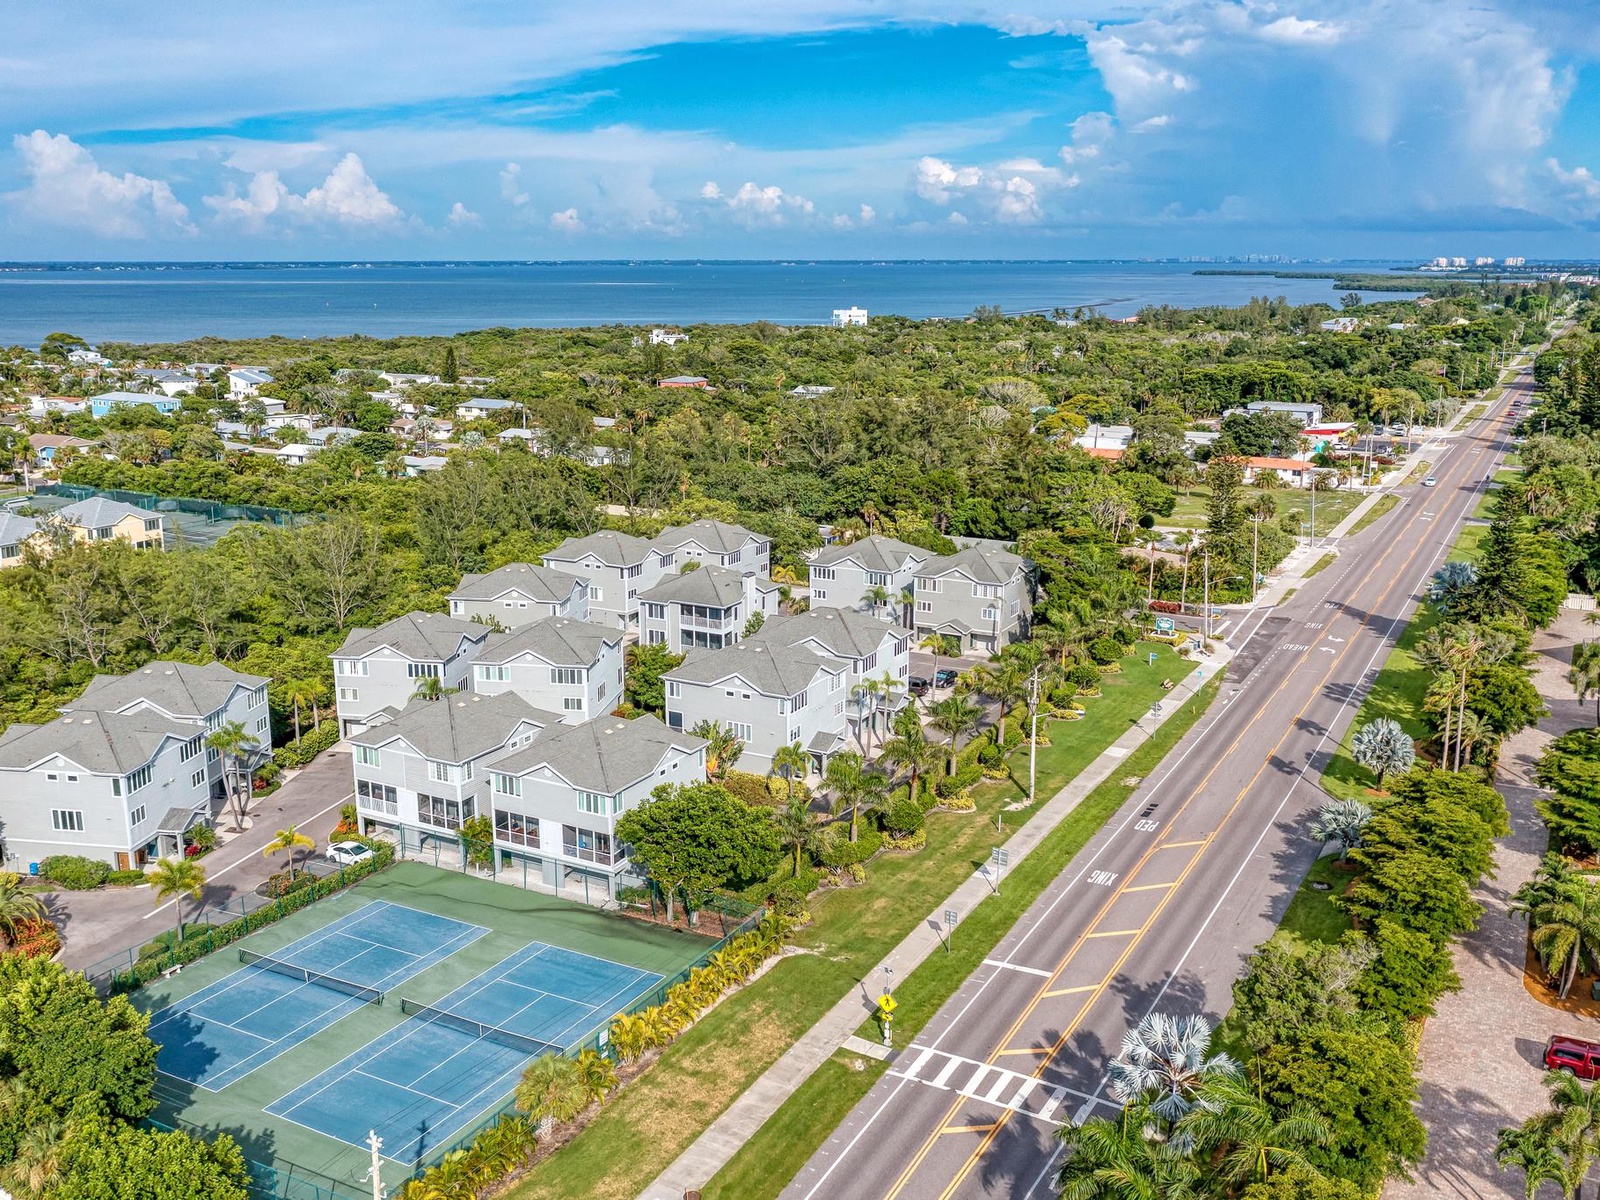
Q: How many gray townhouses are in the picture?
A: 14